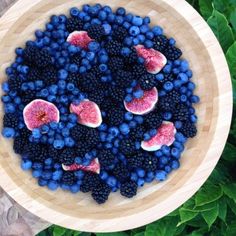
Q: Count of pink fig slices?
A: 7